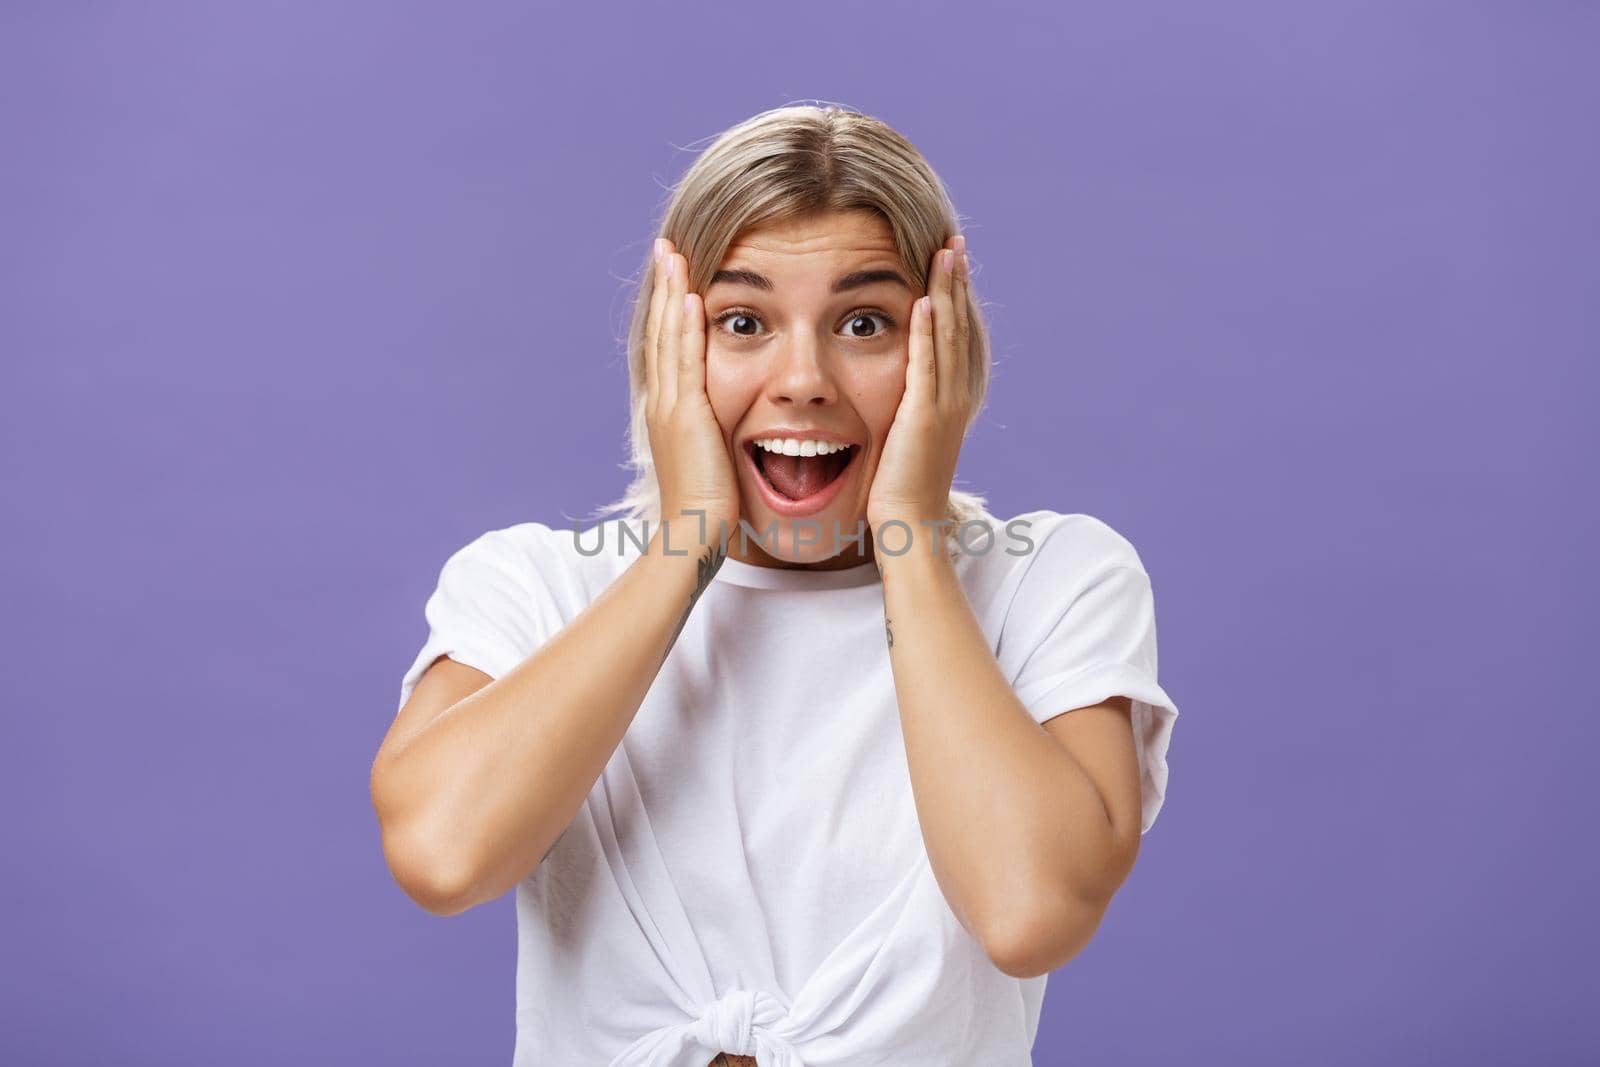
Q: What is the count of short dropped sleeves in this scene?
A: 2